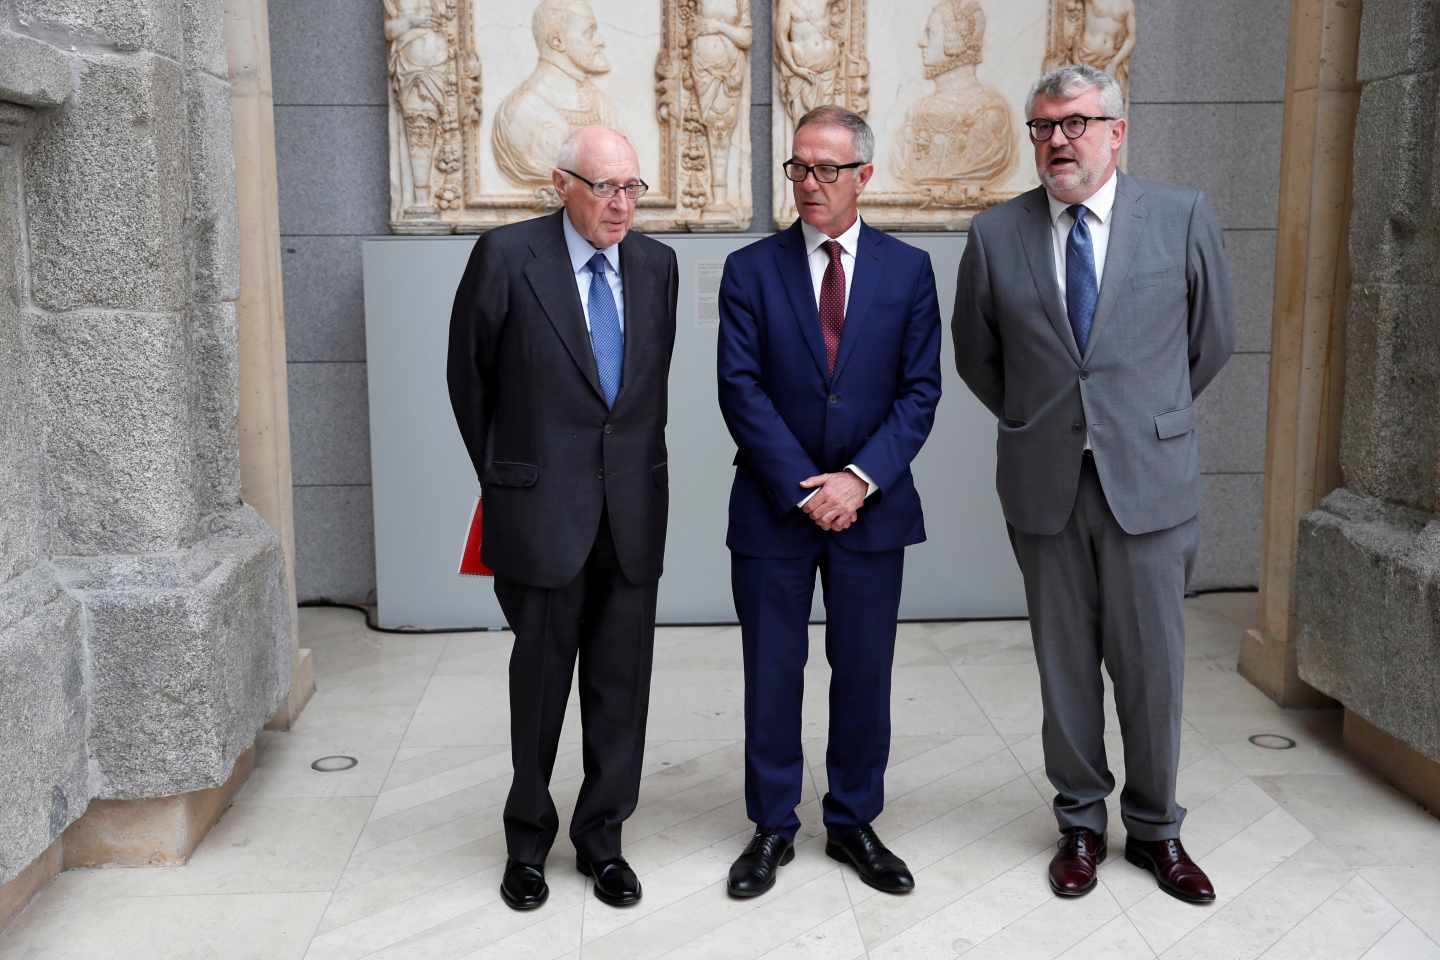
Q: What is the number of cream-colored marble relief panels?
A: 2